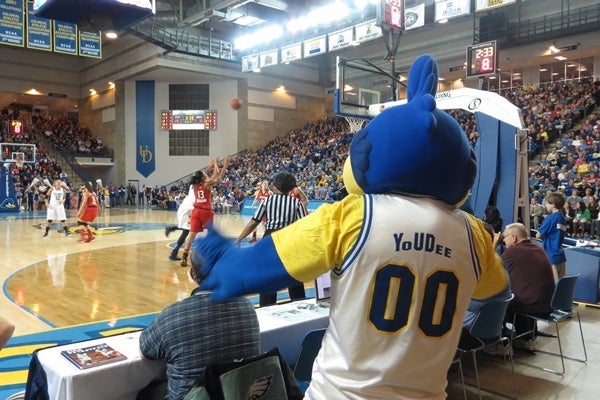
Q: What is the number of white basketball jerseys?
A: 3